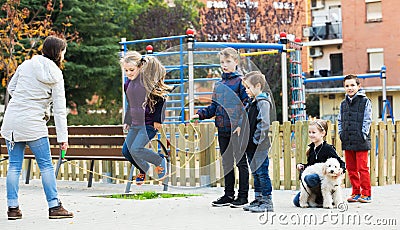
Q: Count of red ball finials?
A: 4